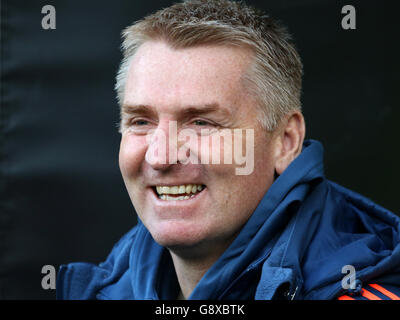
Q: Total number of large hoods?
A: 1